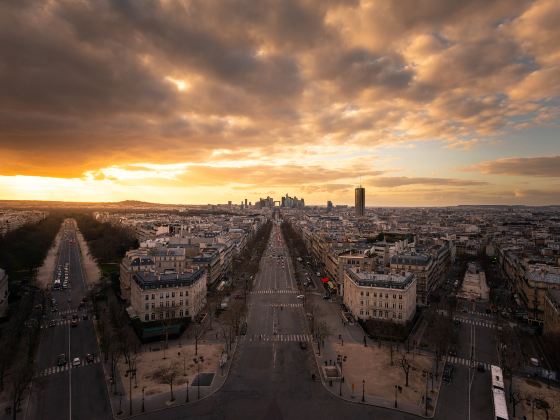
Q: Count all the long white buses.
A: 1